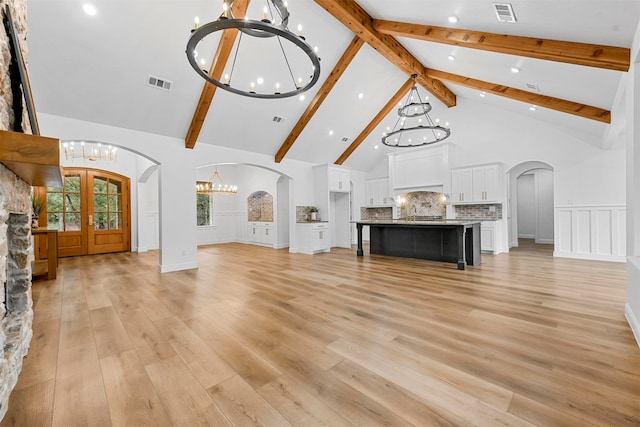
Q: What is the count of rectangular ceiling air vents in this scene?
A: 5